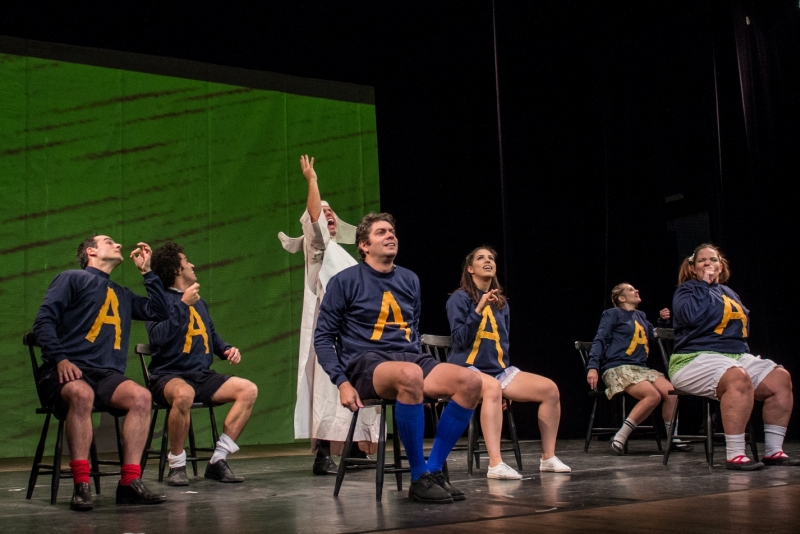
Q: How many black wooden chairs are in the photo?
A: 6